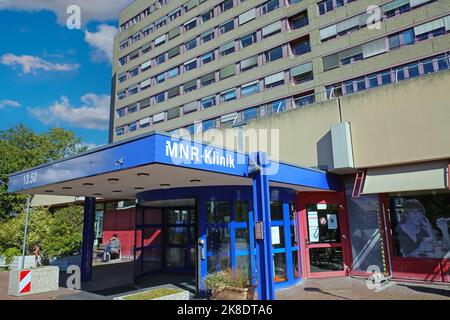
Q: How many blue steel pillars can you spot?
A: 2